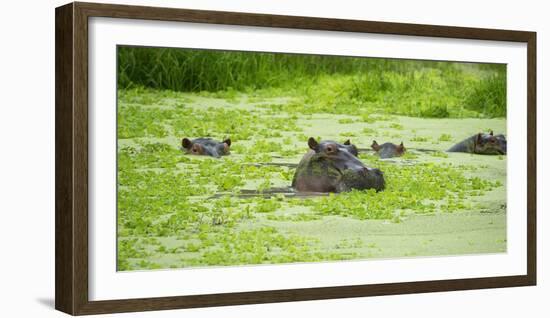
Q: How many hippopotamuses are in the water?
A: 5